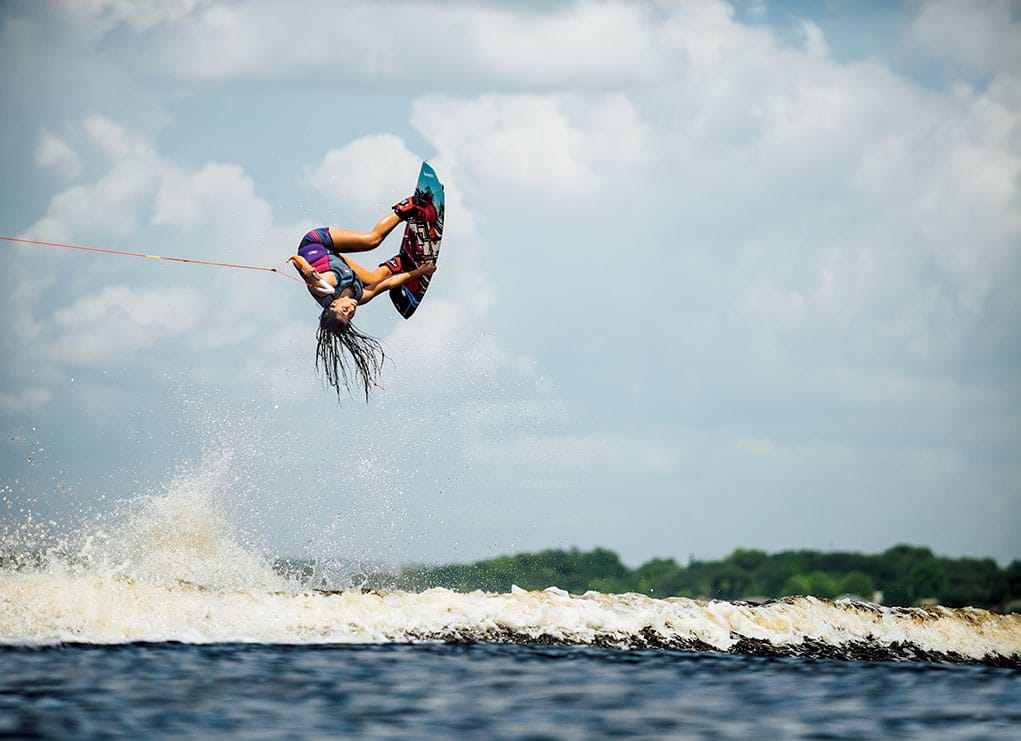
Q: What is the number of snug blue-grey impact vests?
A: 1